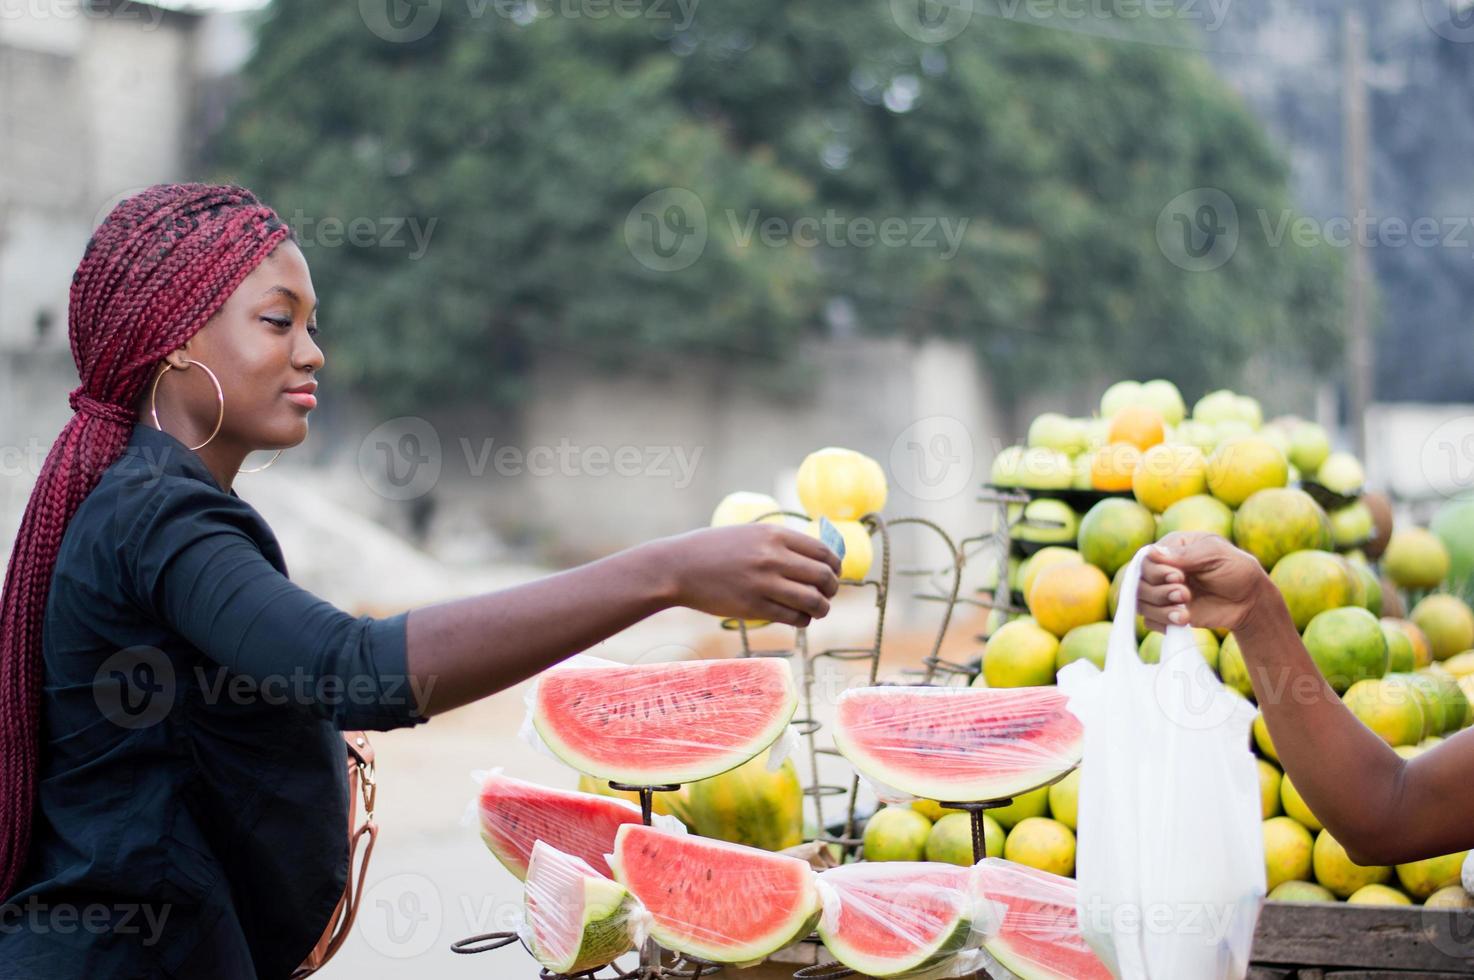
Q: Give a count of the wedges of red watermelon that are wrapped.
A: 7